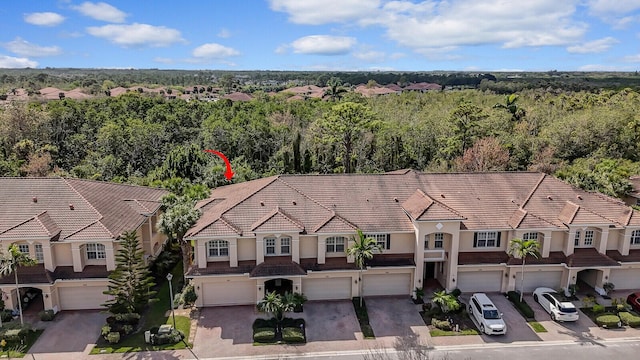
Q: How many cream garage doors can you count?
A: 7